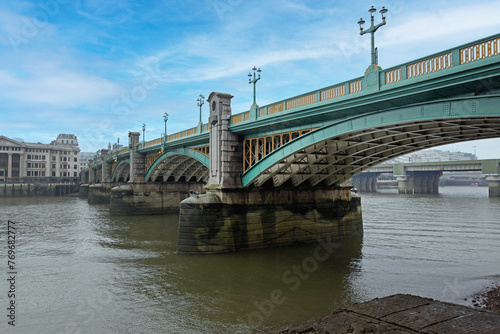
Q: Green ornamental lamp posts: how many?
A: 6